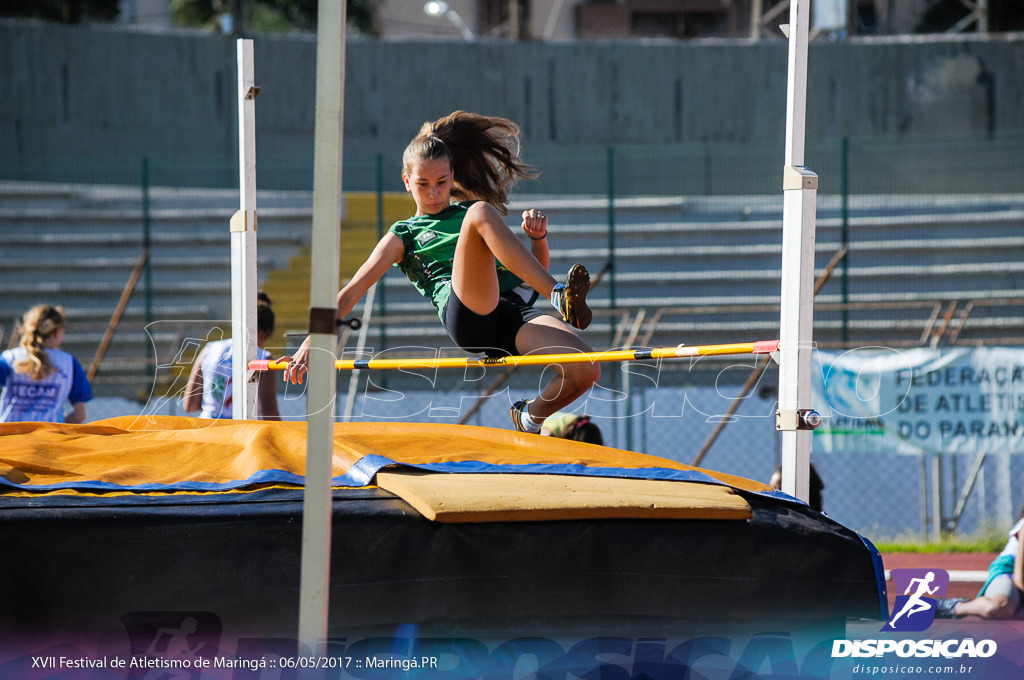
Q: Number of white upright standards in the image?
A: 3